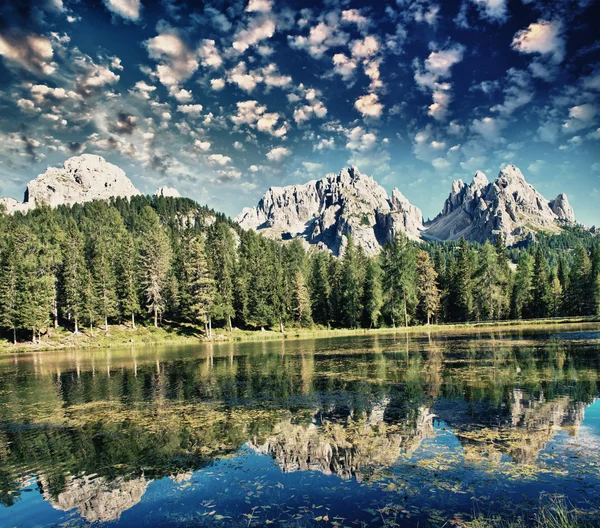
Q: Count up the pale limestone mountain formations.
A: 3